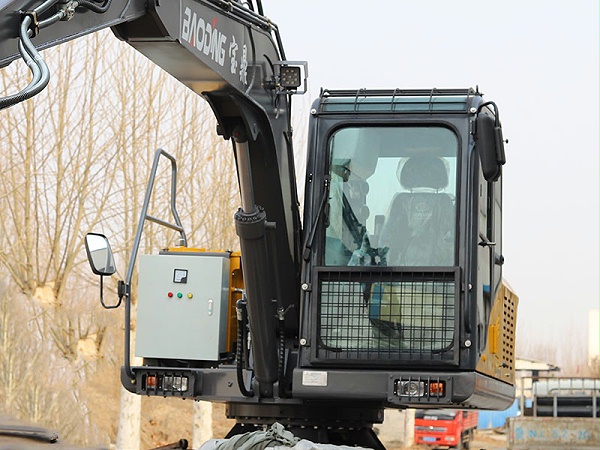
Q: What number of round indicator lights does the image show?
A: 3